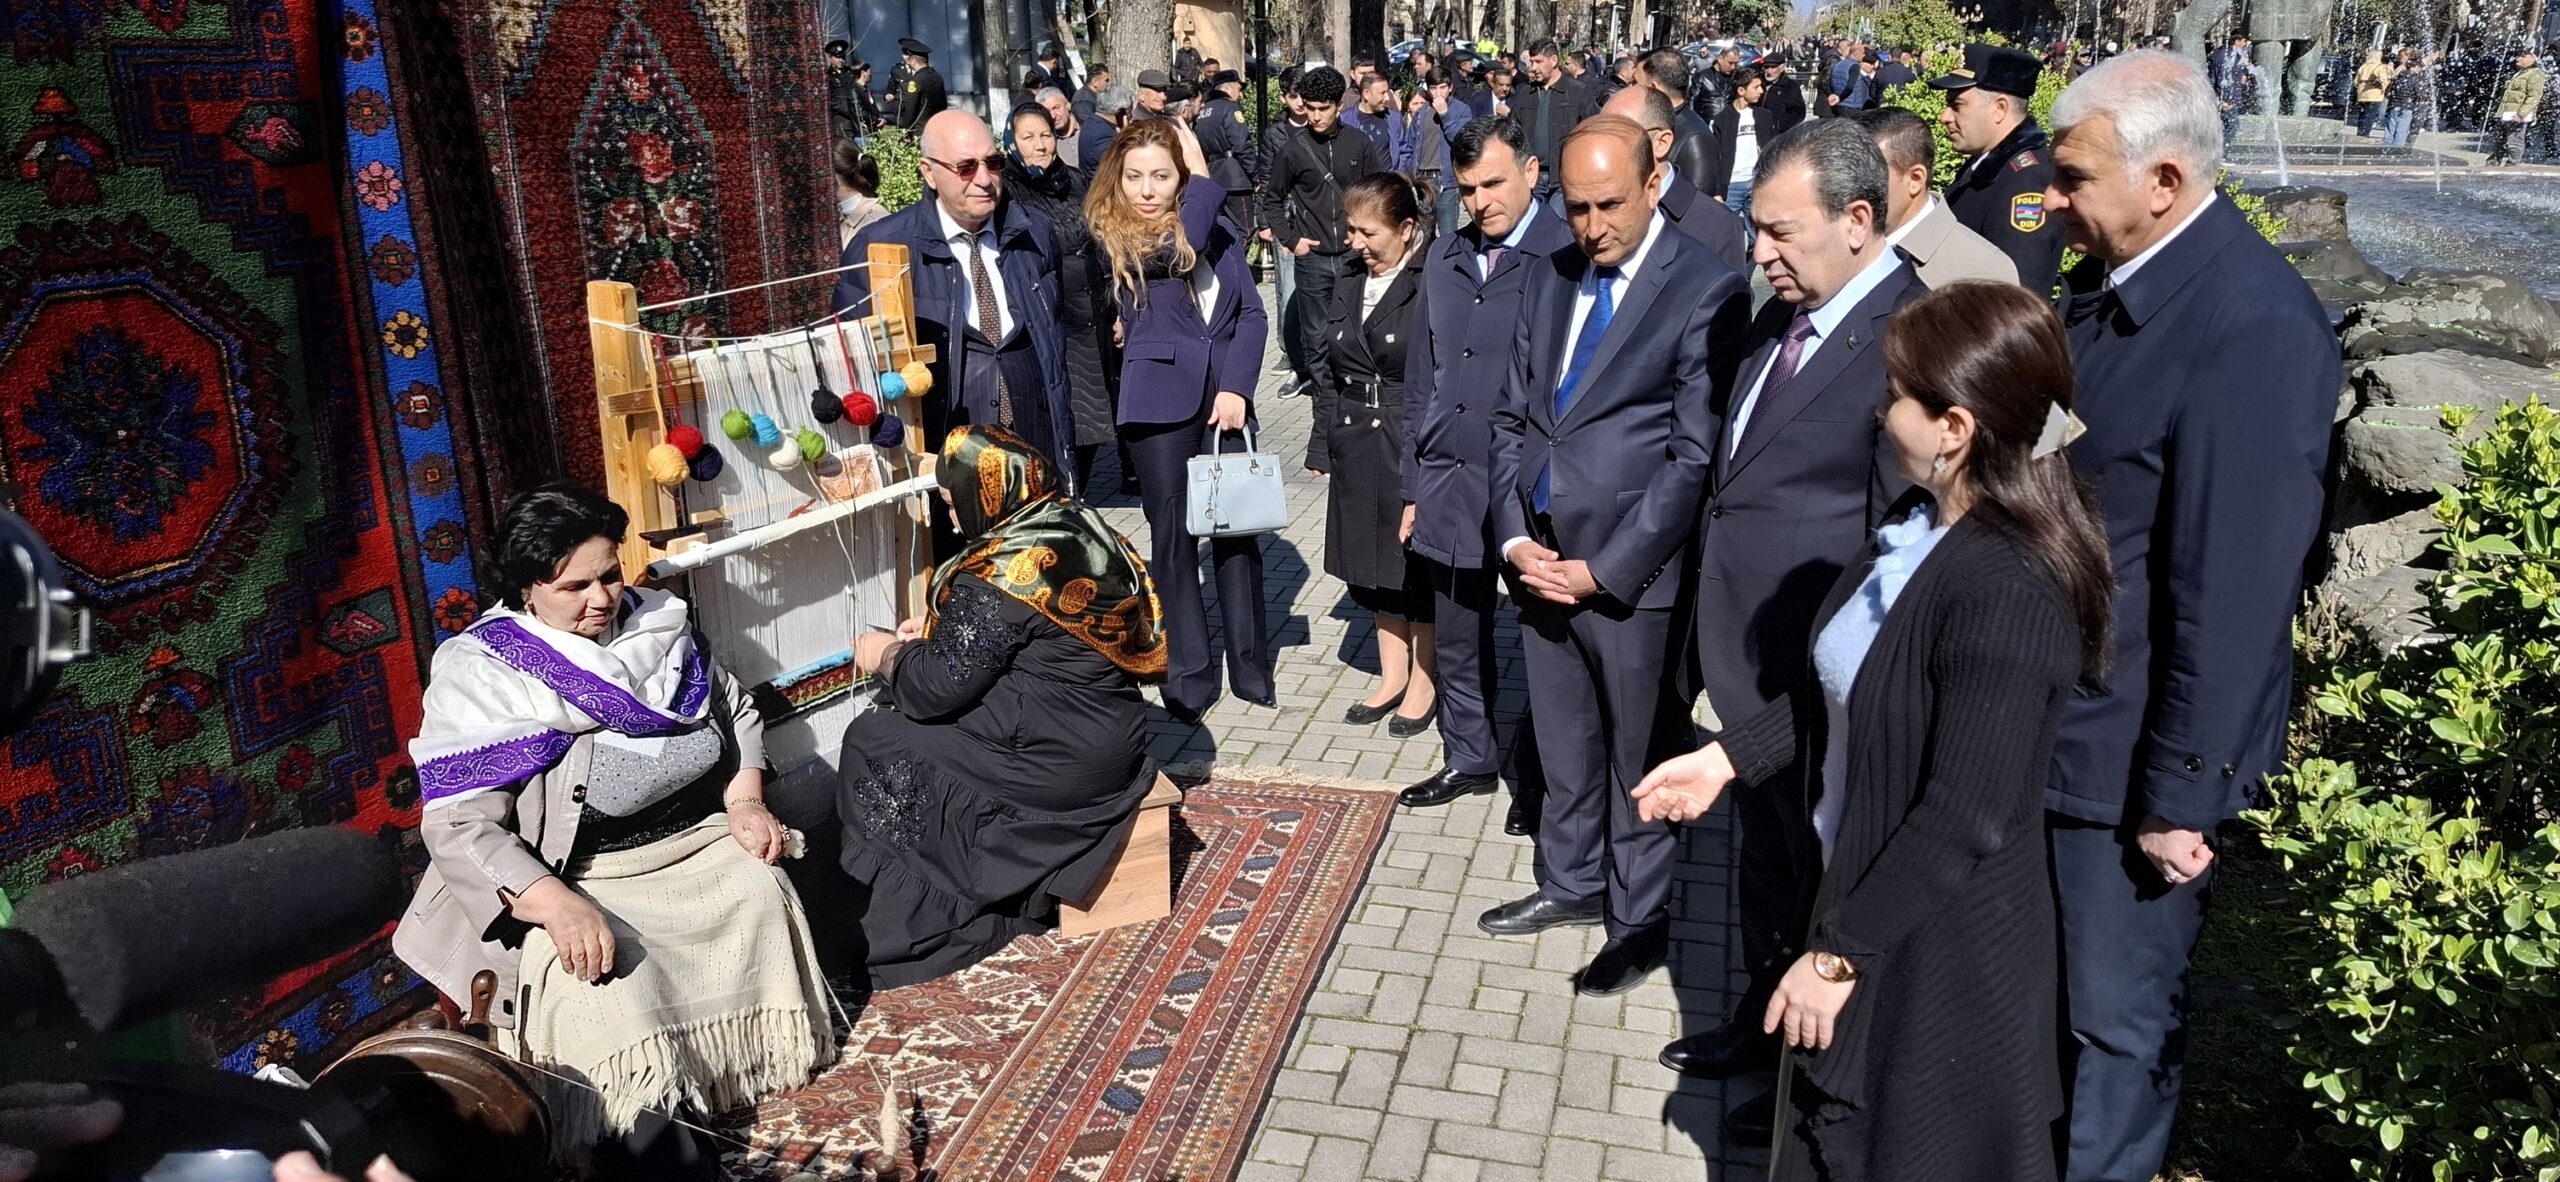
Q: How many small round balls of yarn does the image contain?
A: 12